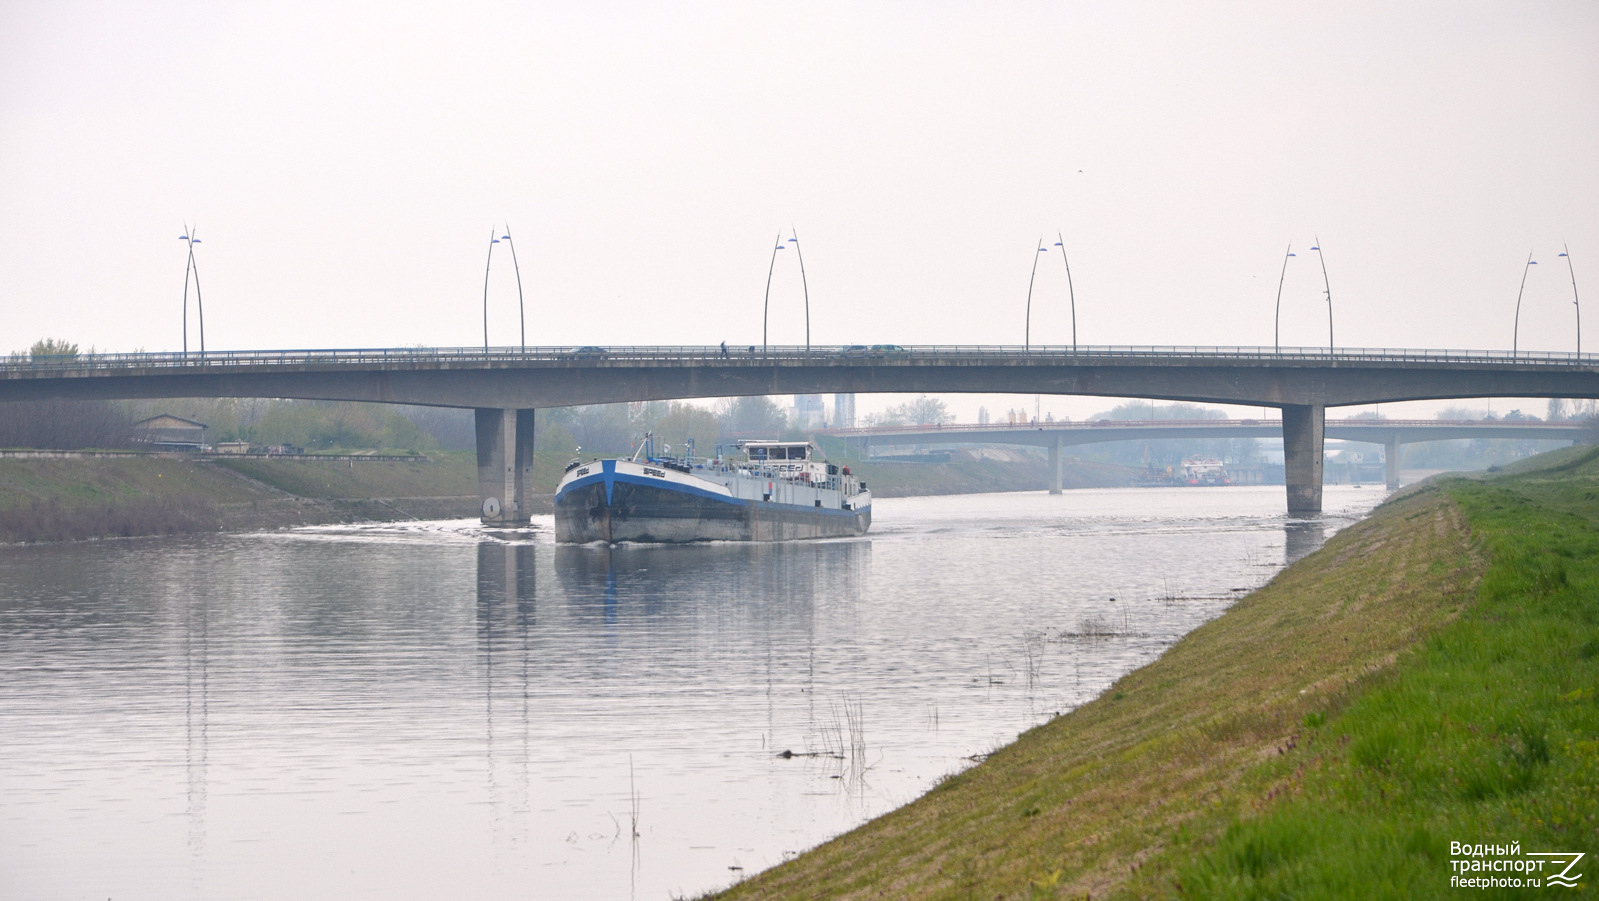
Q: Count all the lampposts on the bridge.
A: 12